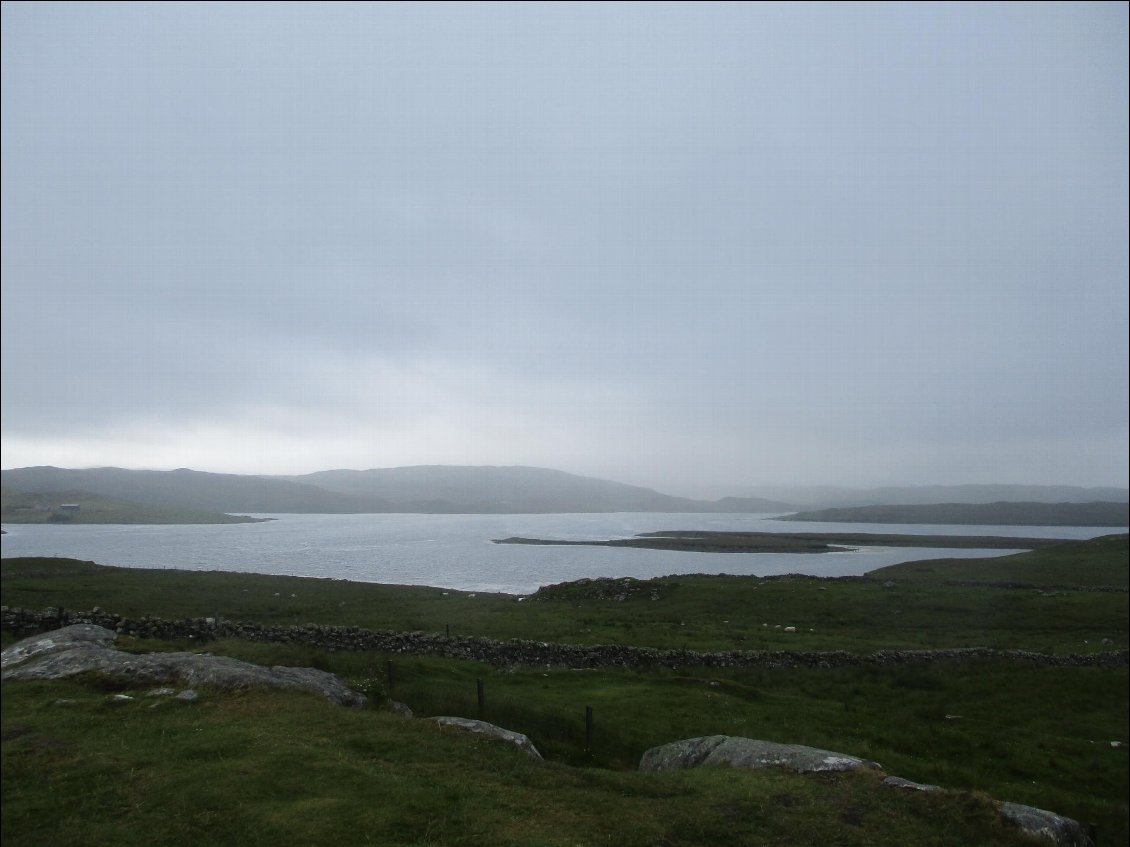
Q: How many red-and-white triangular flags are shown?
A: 0